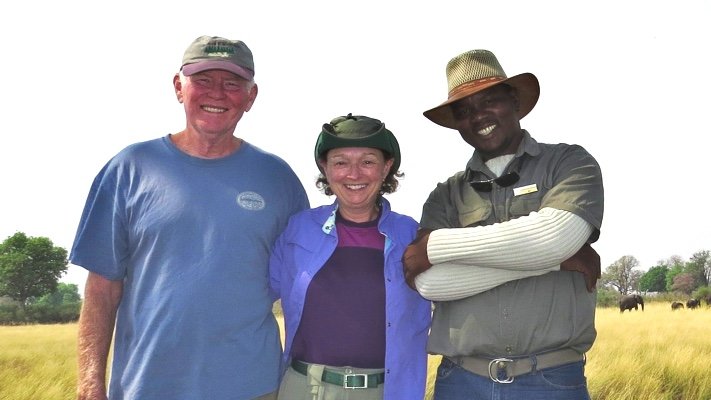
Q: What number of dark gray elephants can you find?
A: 3